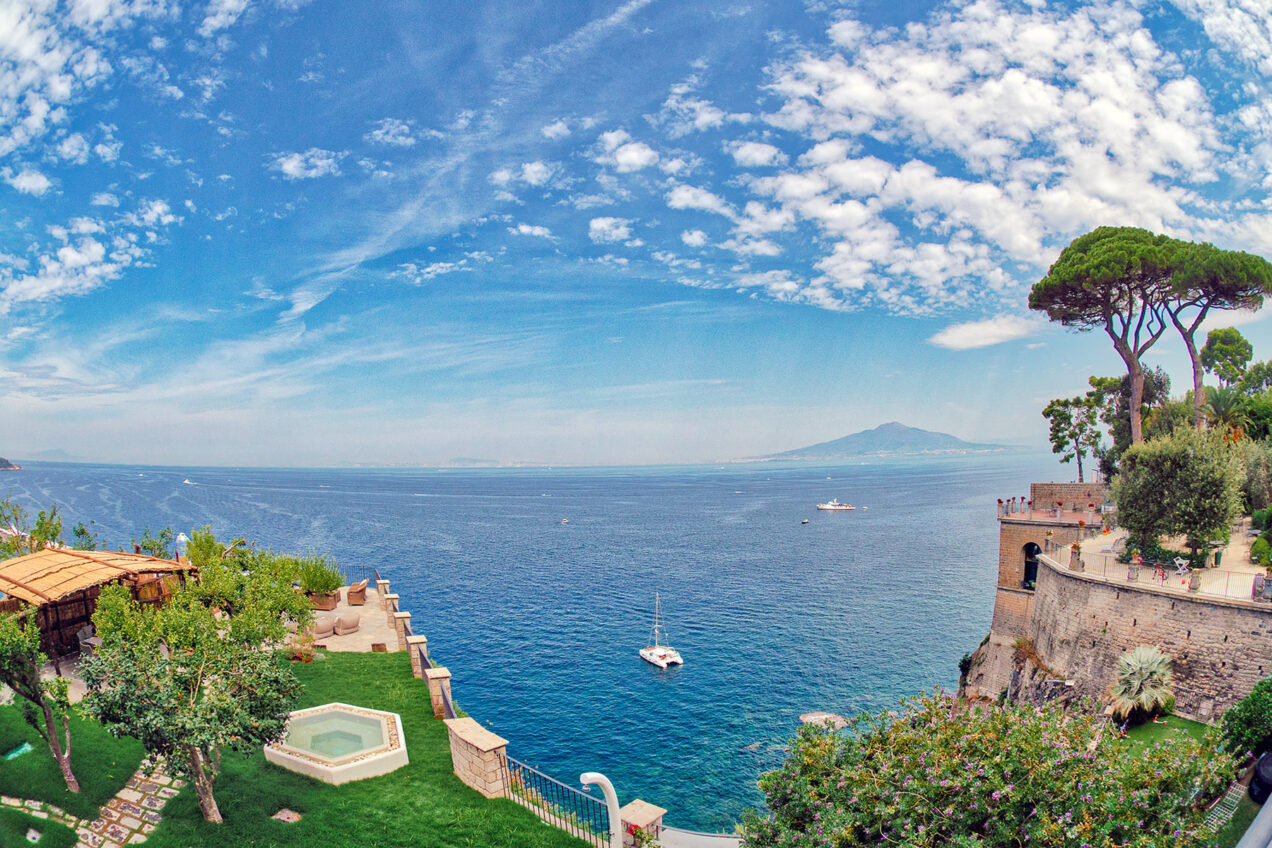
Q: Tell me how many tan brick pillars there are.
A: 7